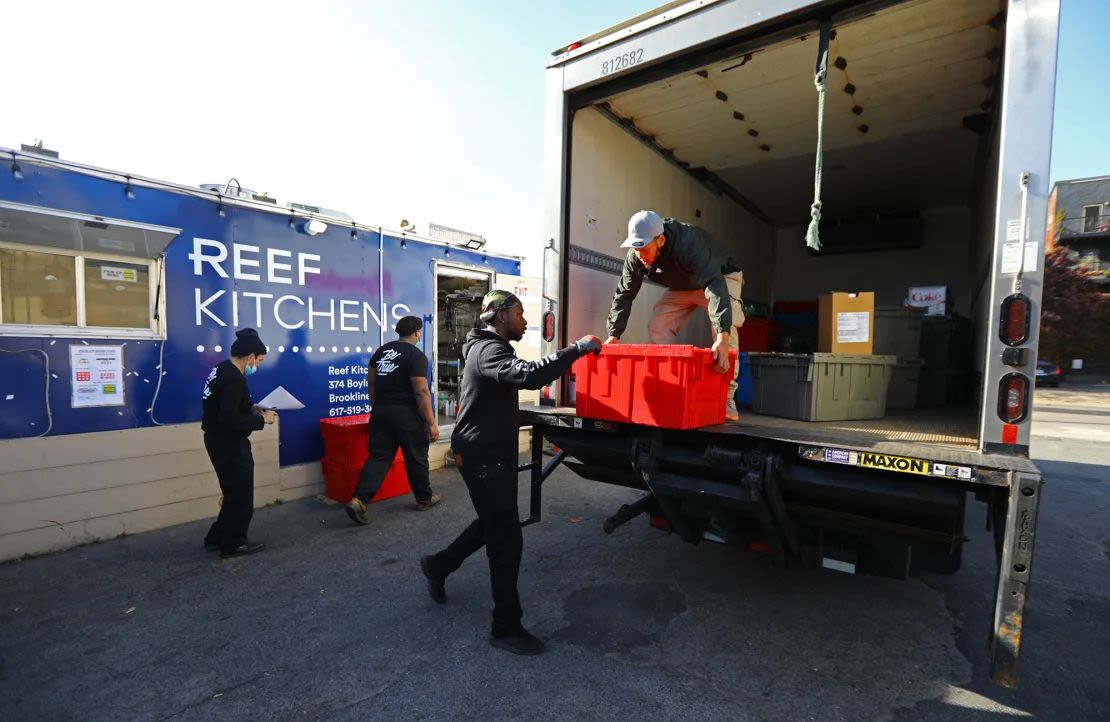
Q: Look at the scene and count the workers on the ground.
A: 3